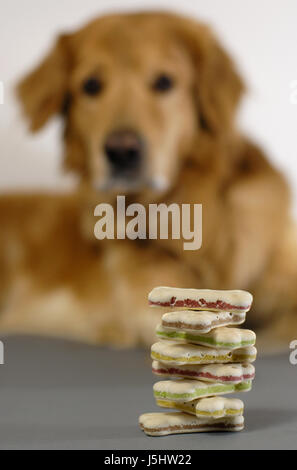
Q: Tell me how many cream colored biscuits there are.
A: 8